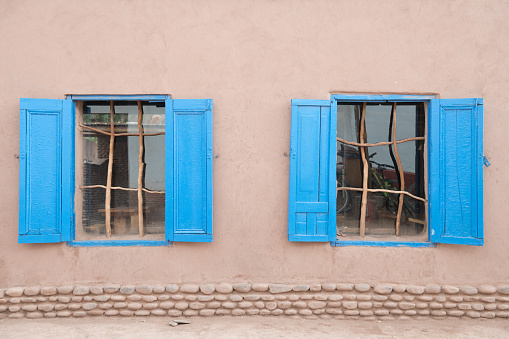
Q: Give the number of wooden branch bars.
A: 8